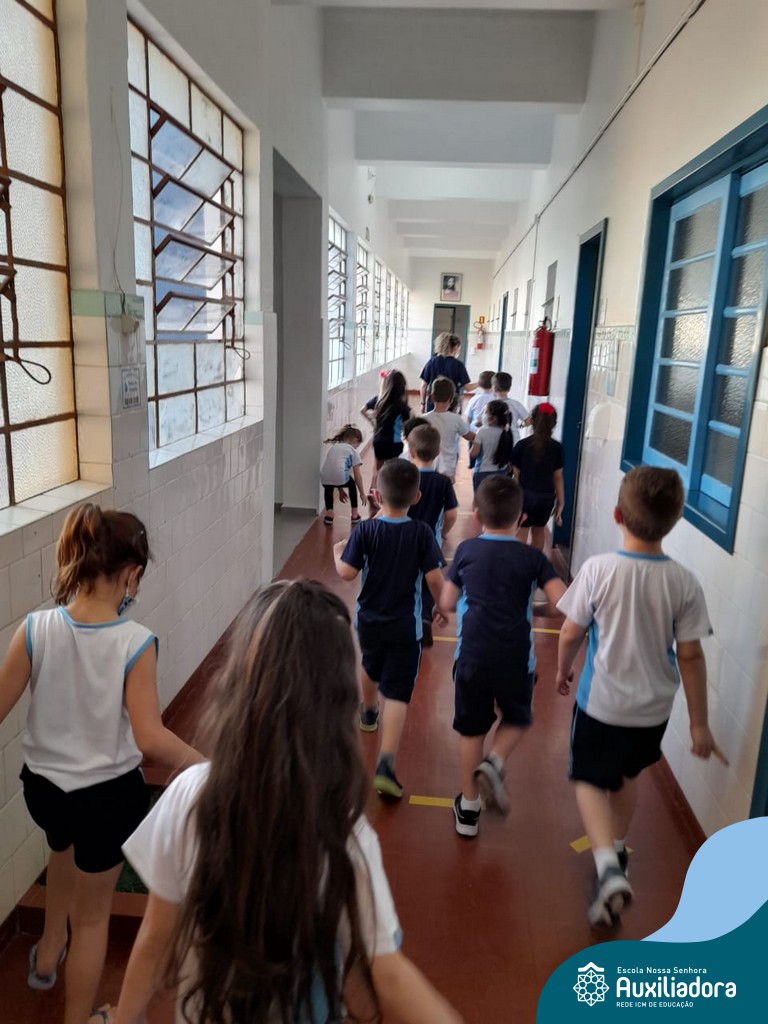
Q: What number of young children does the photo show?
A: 14